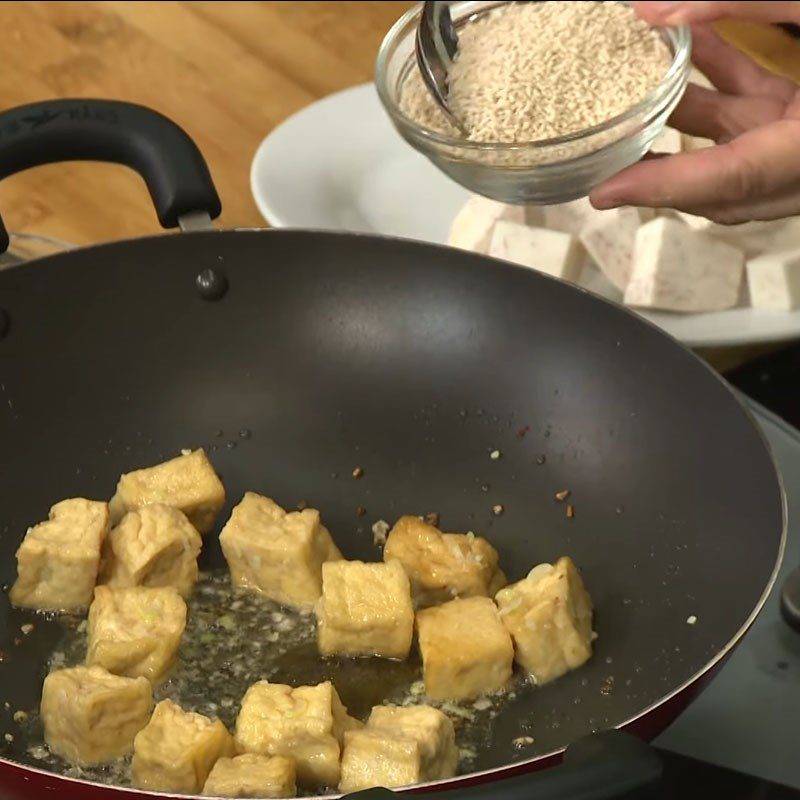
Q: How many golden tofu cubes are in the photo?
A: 14